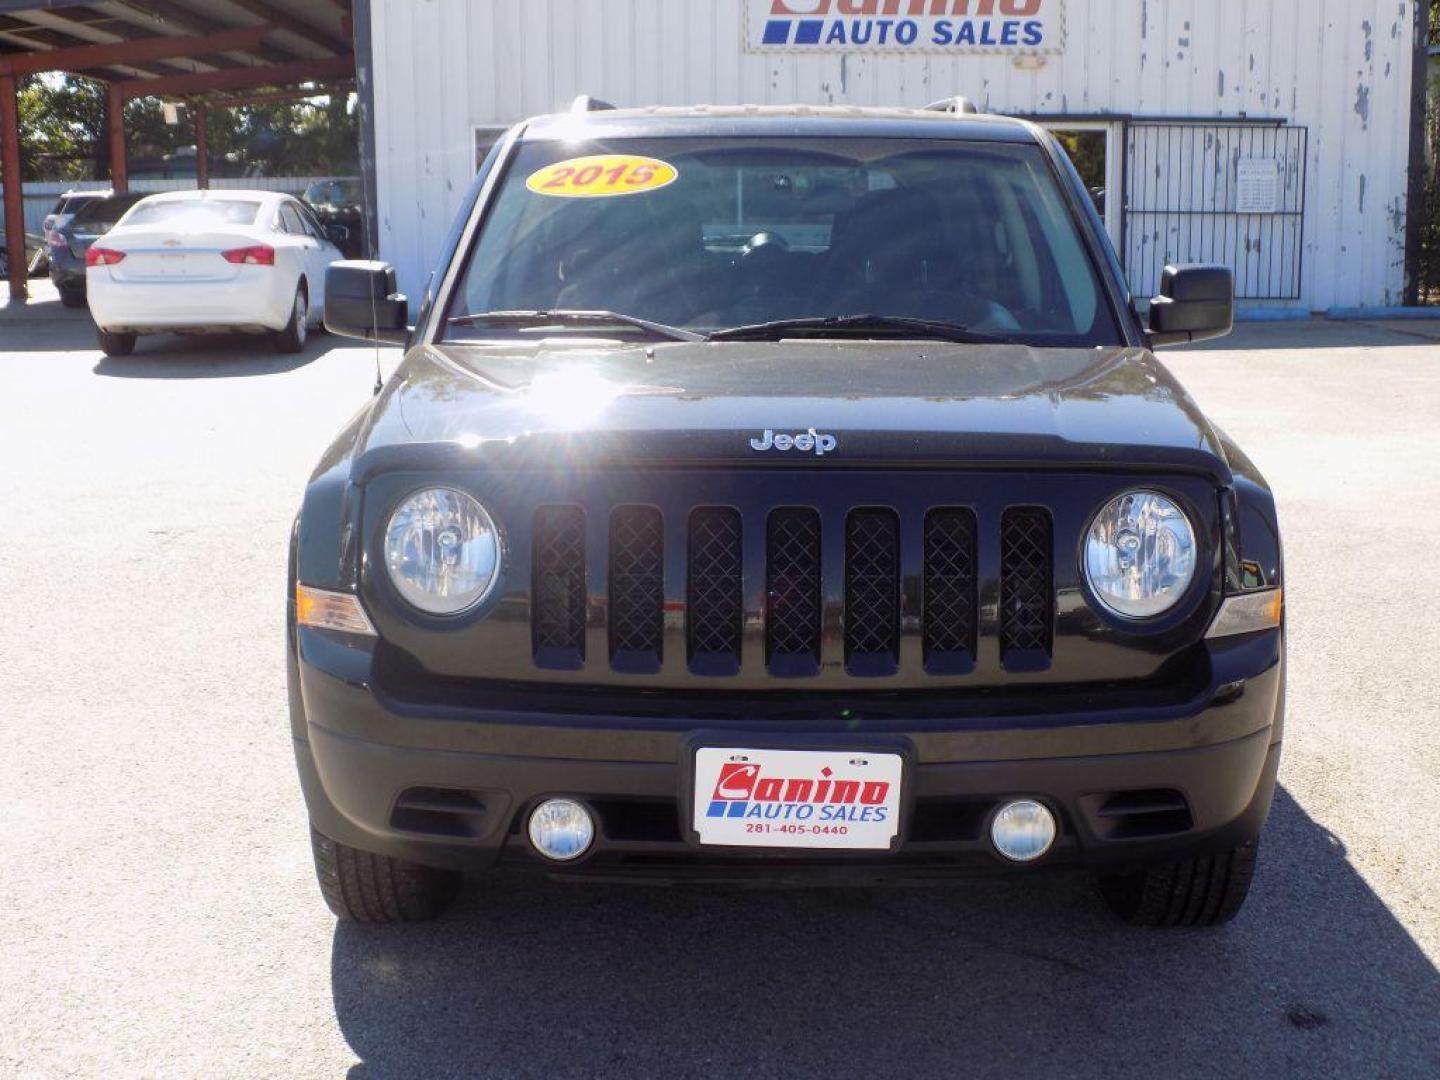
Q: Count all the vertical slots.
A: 7